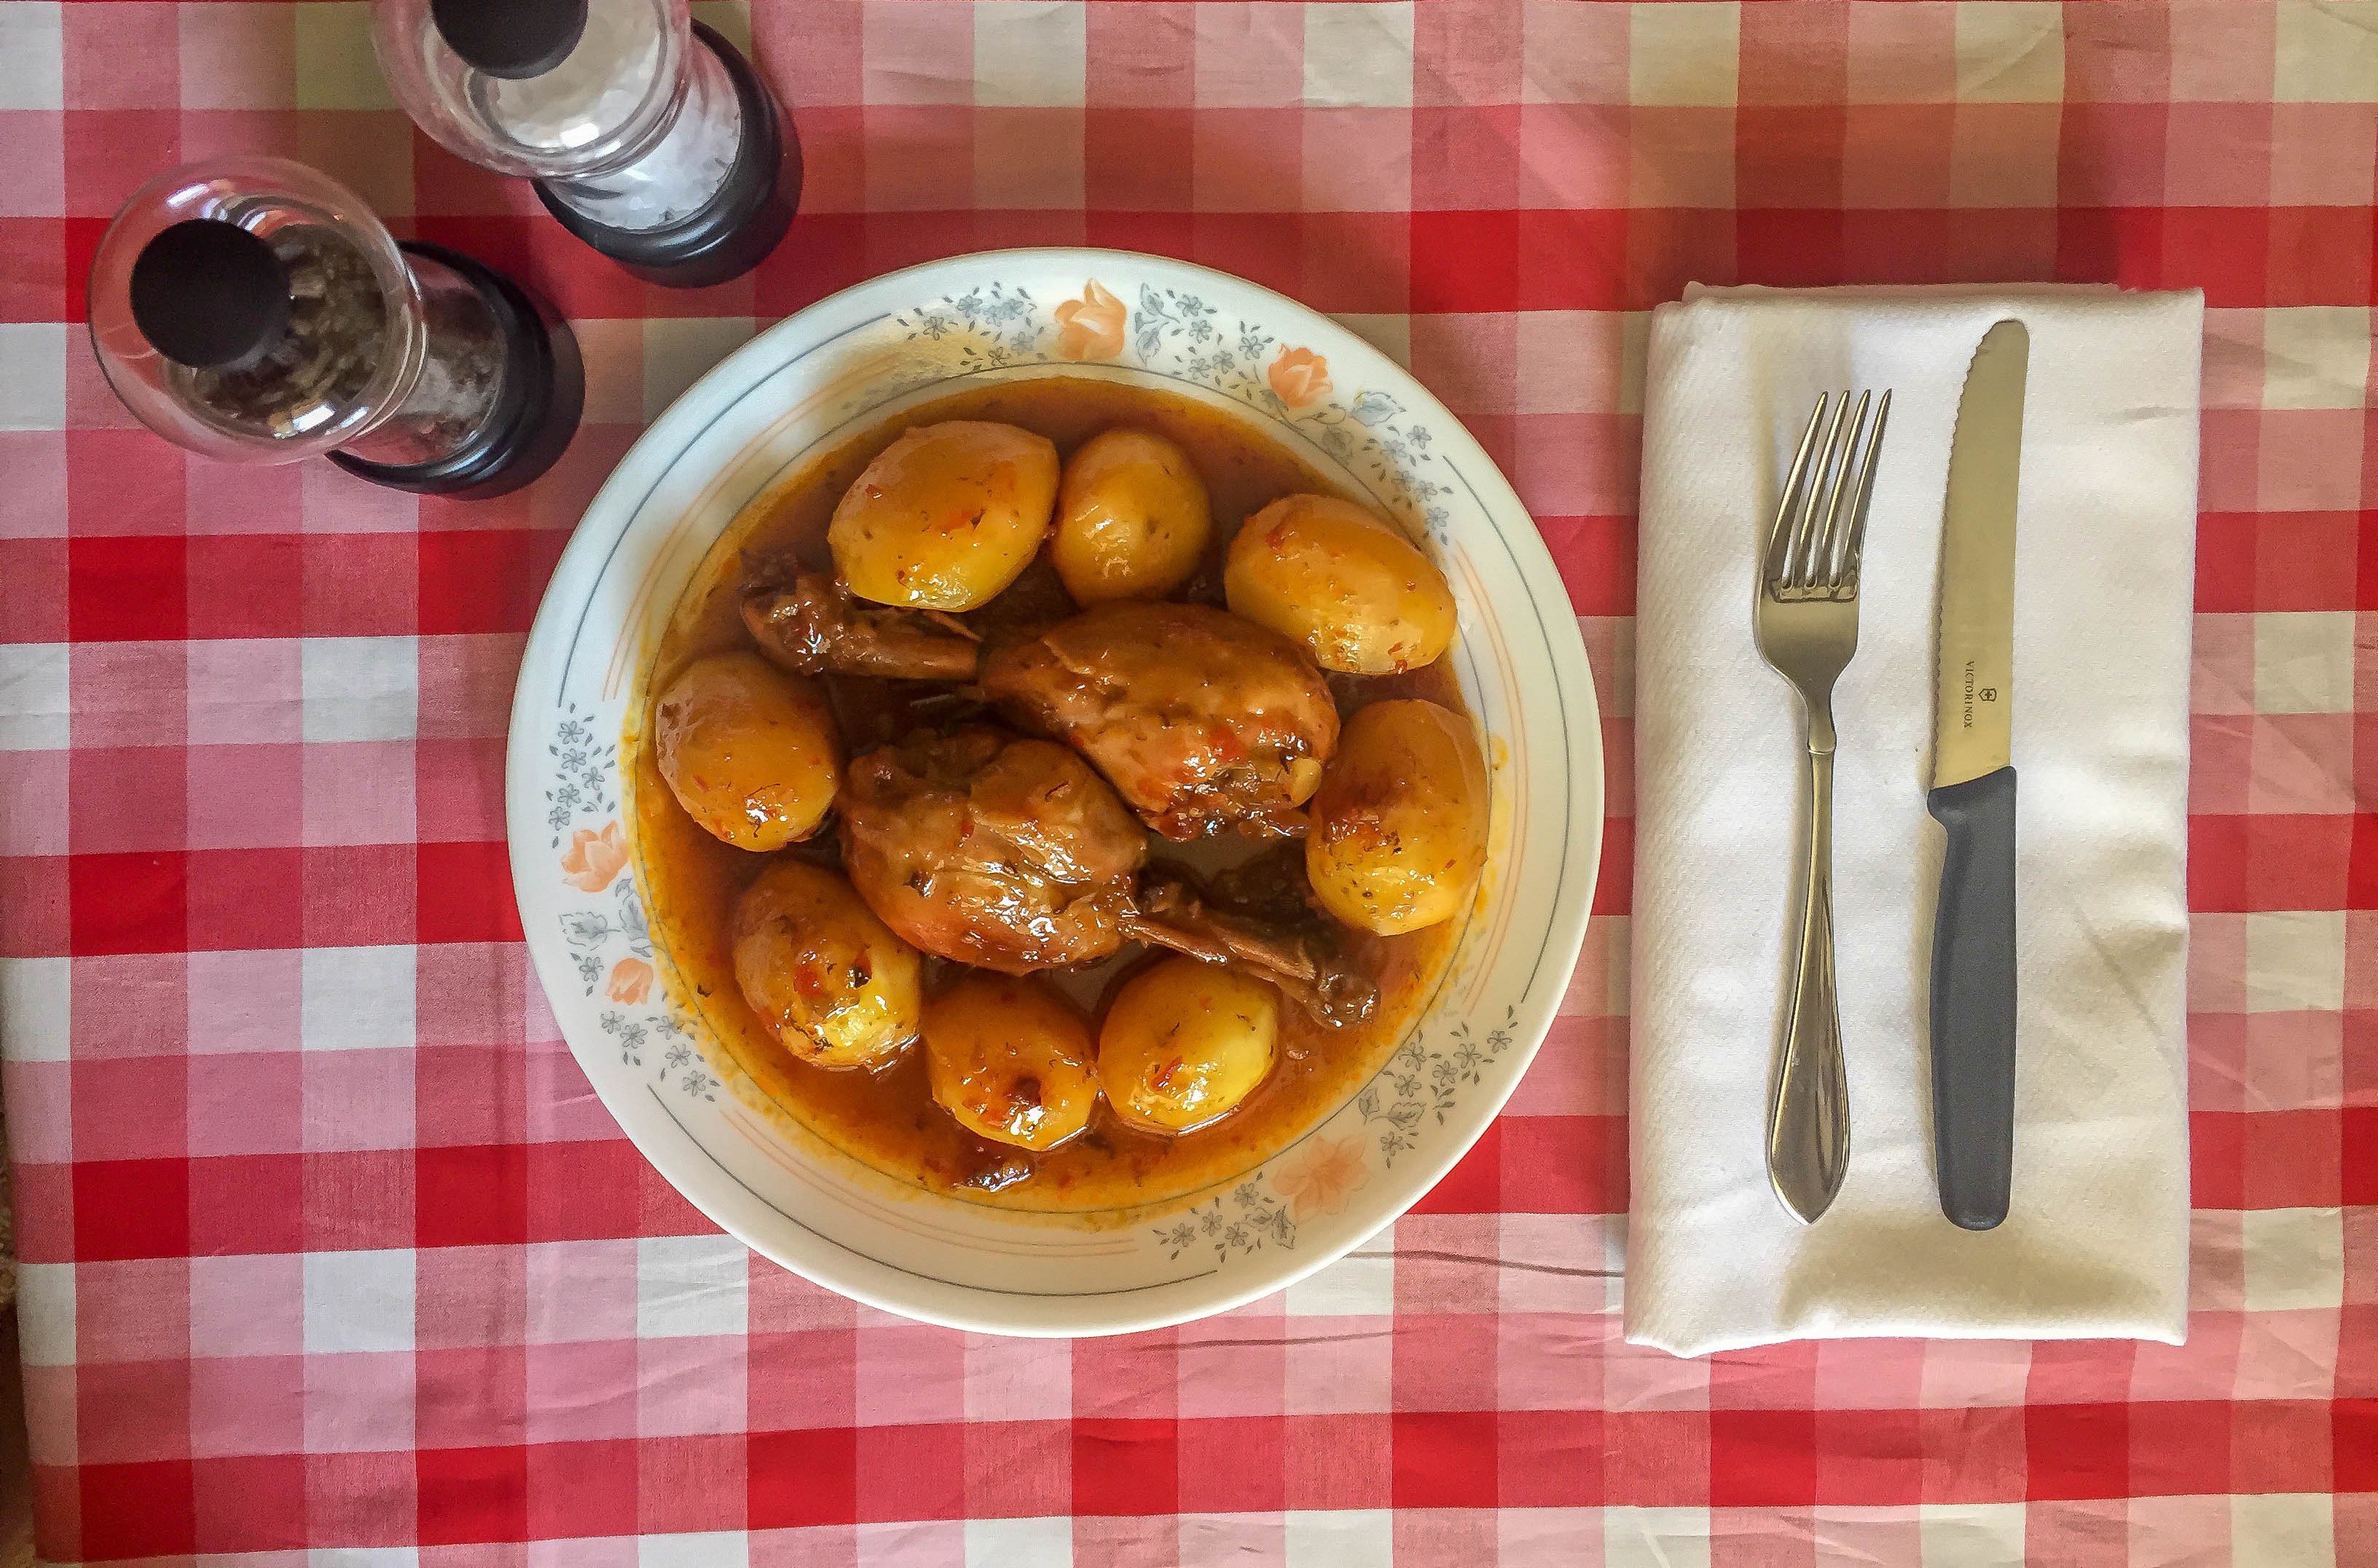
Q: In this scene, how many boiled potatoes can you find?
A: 8